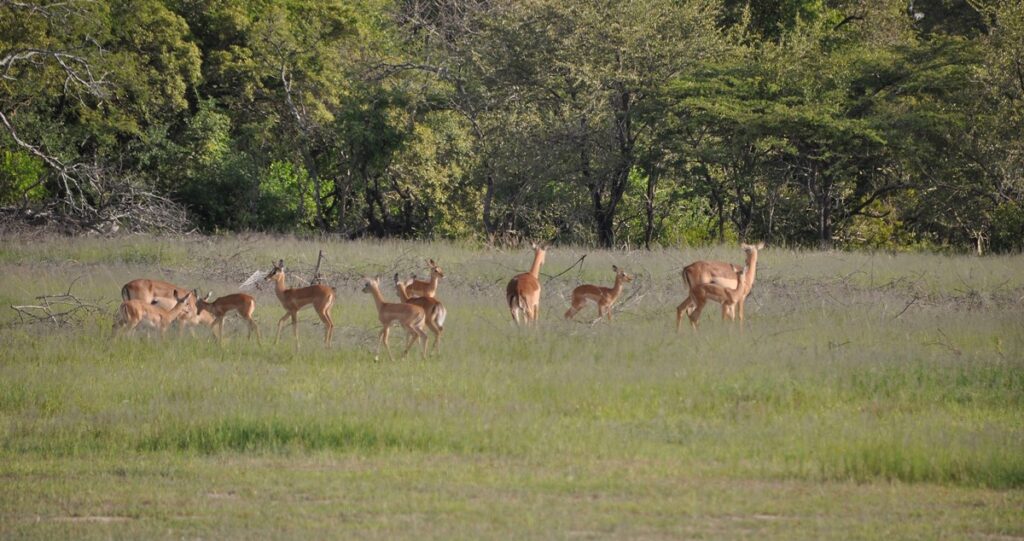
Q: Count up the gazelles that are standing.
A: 11